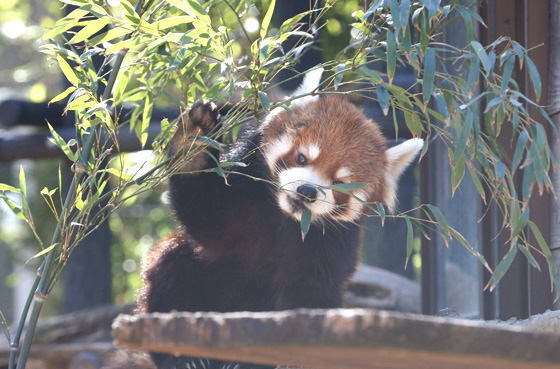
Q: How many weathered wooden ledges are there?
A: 1